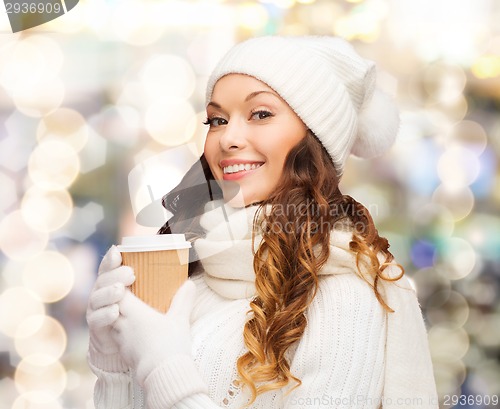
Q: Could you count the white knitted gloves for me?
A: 2